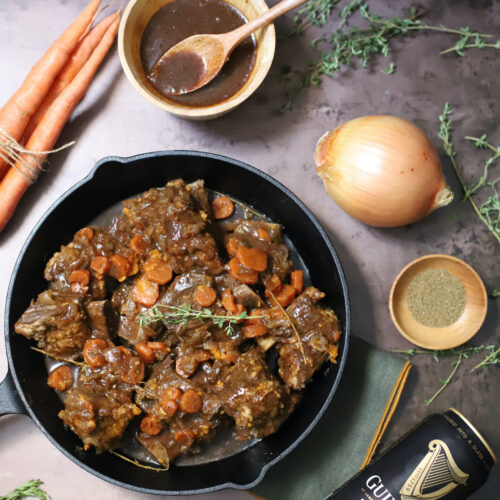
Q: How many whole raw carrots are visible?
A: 3